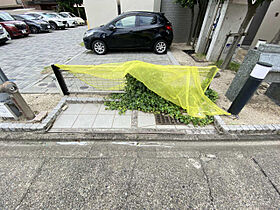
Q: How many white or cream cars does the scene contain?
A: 4